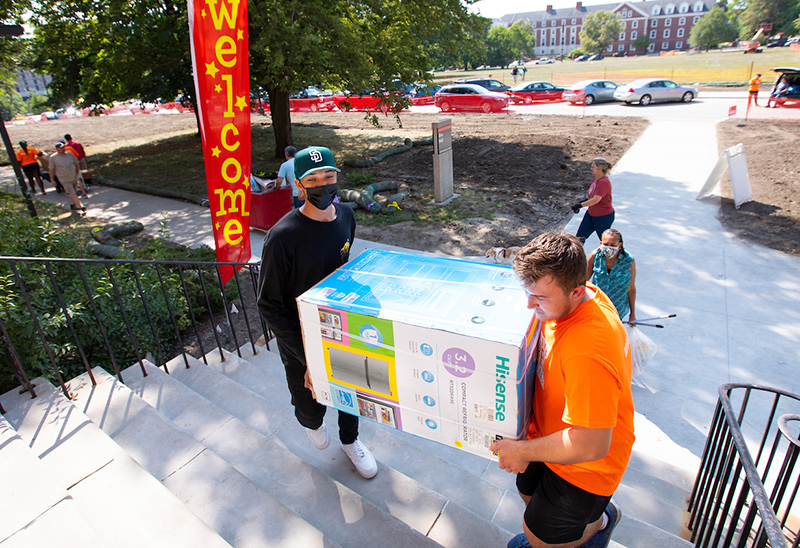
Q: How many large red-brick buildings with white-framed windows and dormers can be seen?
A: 1